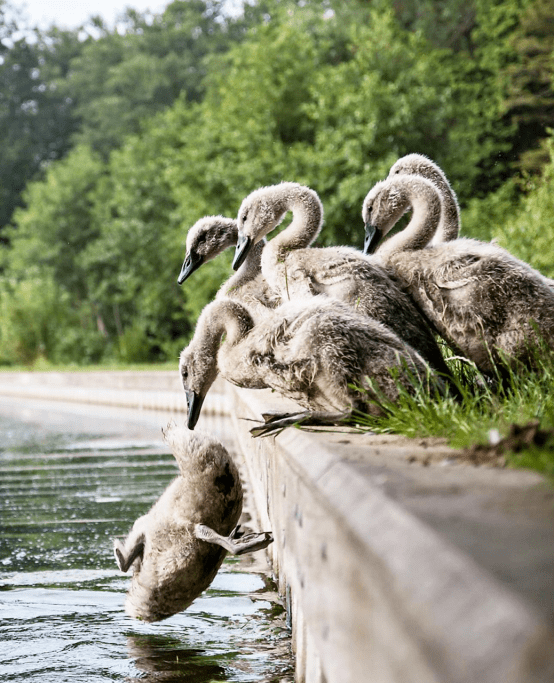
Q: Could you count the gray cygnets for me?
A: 6